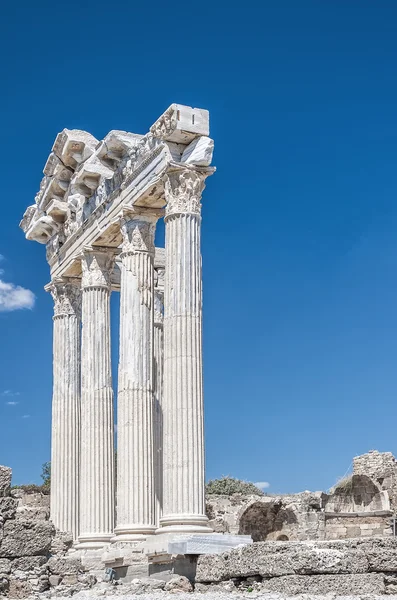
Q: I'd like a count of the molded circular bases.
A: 3